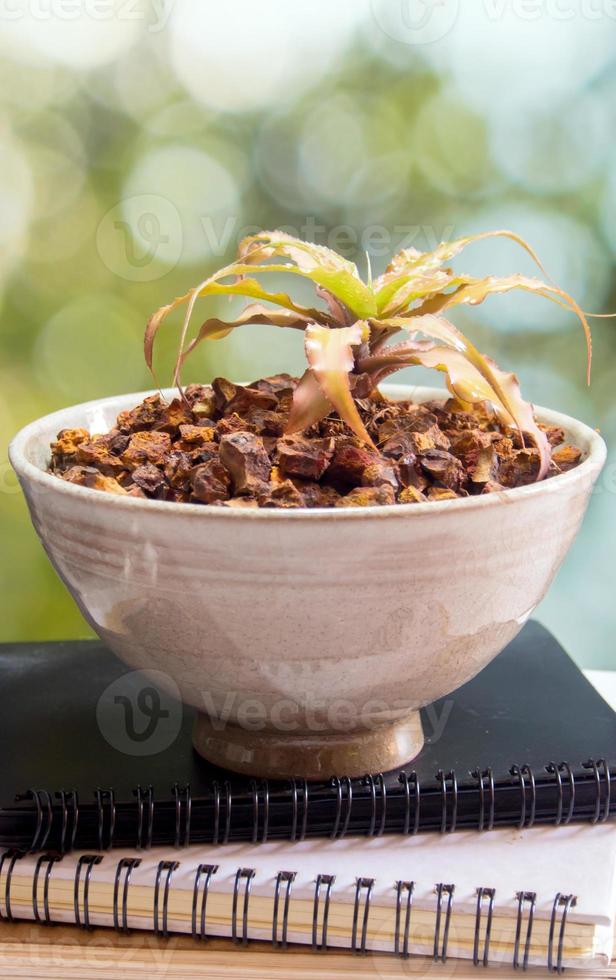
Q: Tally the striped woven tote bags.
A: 0